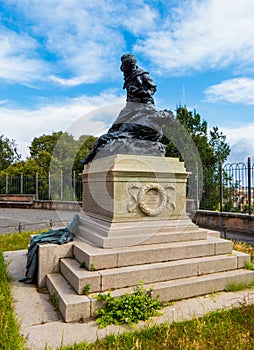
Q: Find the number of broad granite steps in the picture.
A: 3